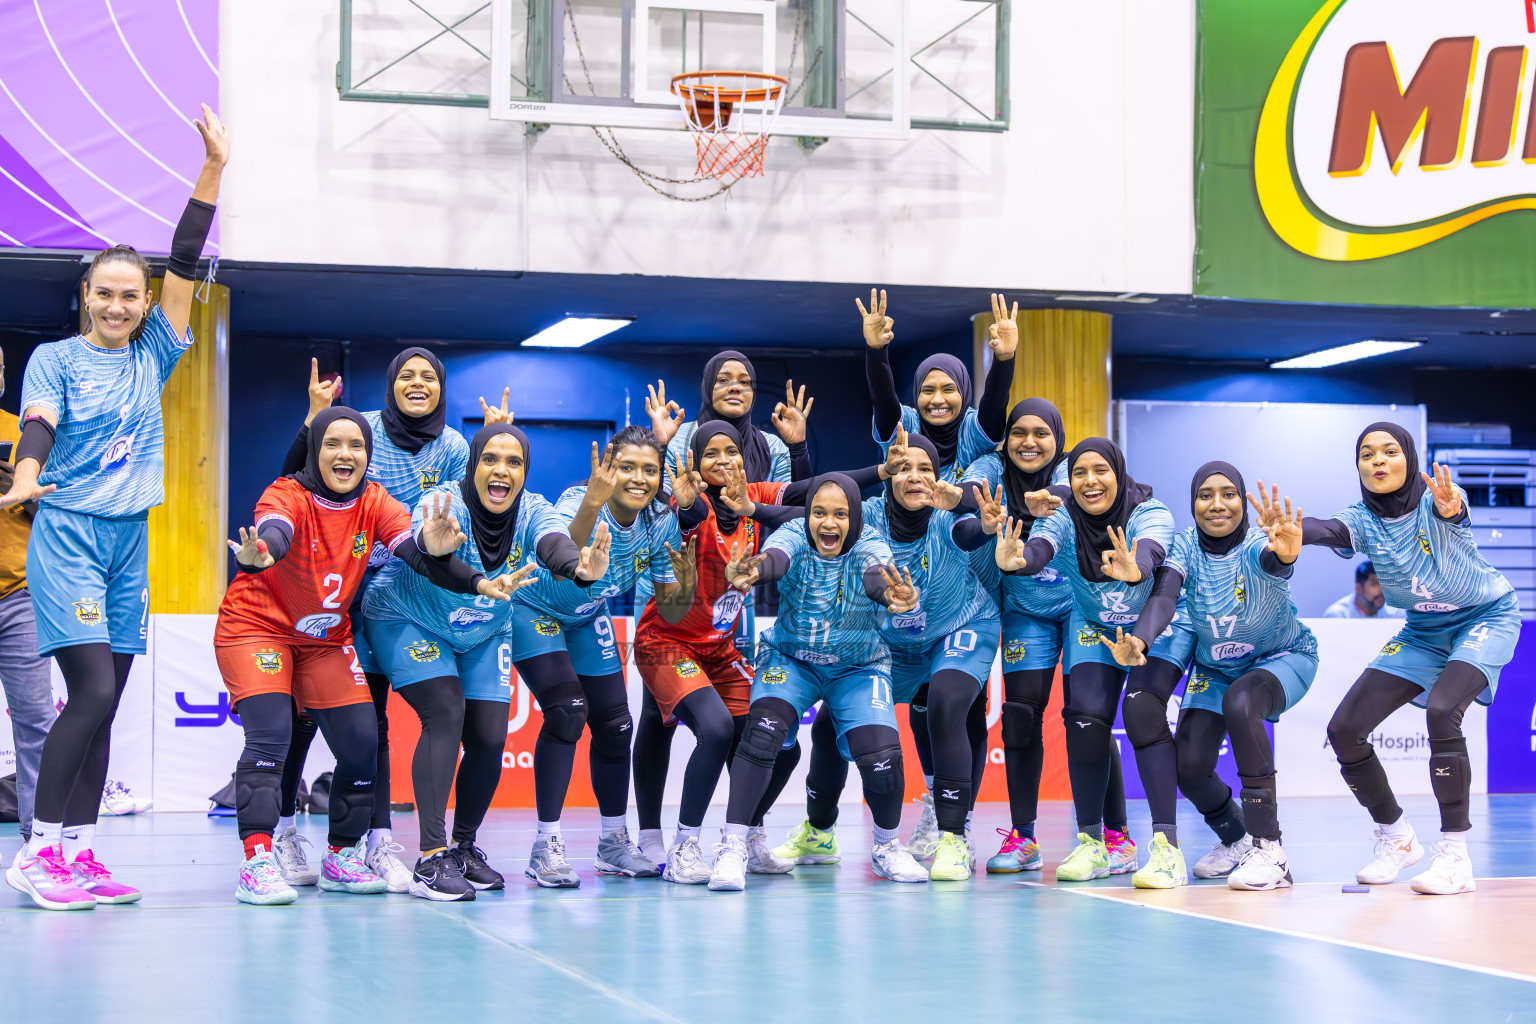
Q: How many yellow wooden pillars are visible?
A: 2